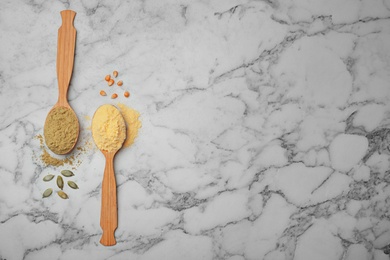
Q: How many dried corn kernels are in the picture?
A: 7